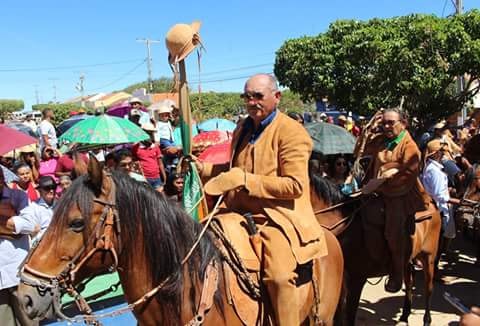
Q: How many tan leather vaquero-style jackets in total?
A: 2